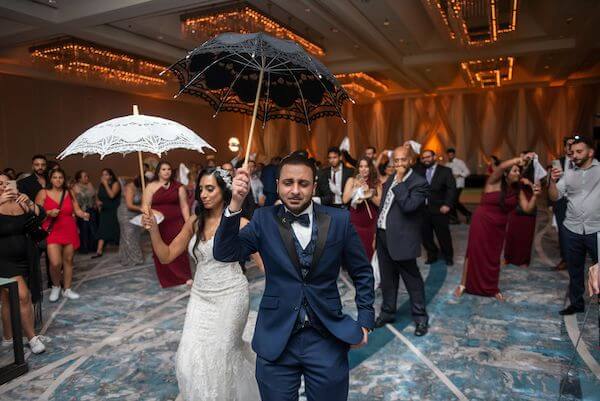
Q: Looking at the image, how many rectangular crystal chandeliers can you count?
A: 5